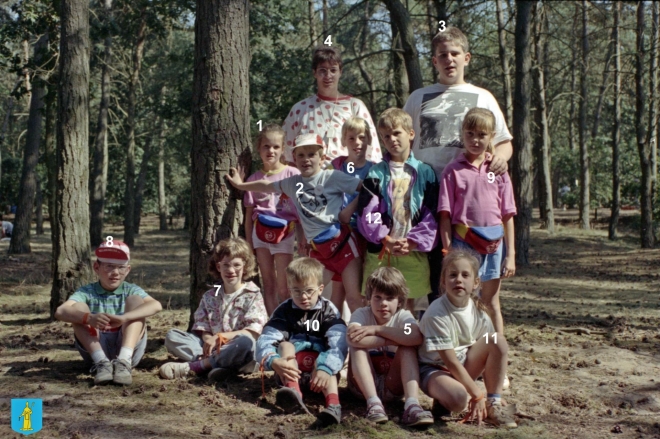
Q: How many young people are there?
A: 12